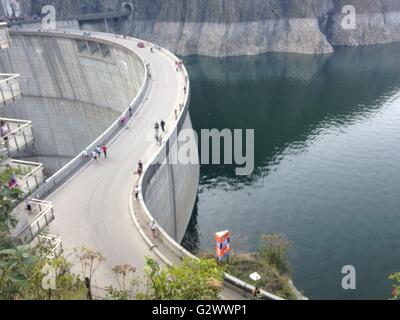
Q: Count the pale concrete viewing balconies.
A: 6